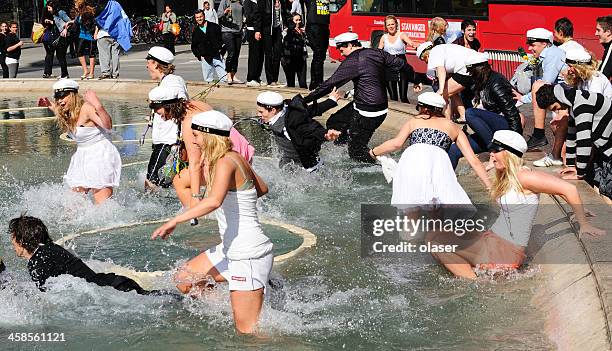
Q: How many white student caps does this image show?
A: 12